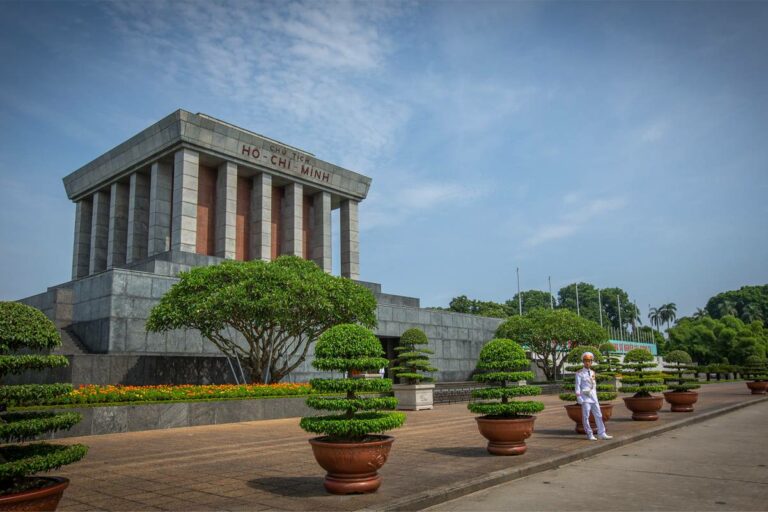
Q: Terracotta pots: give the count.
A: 7